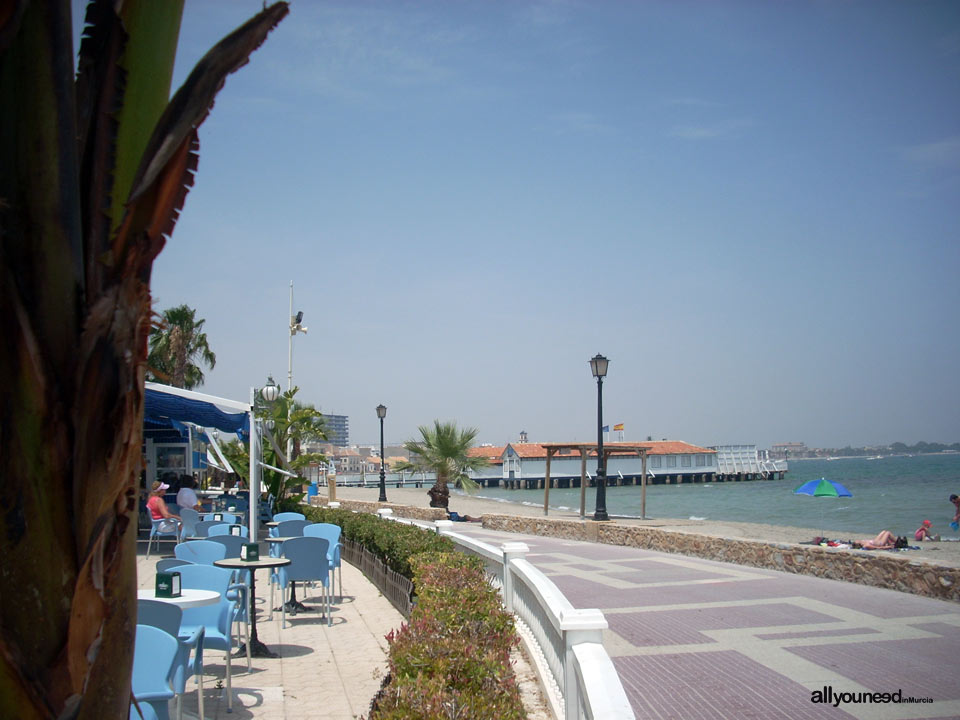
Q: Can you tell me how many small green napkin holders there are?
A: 4